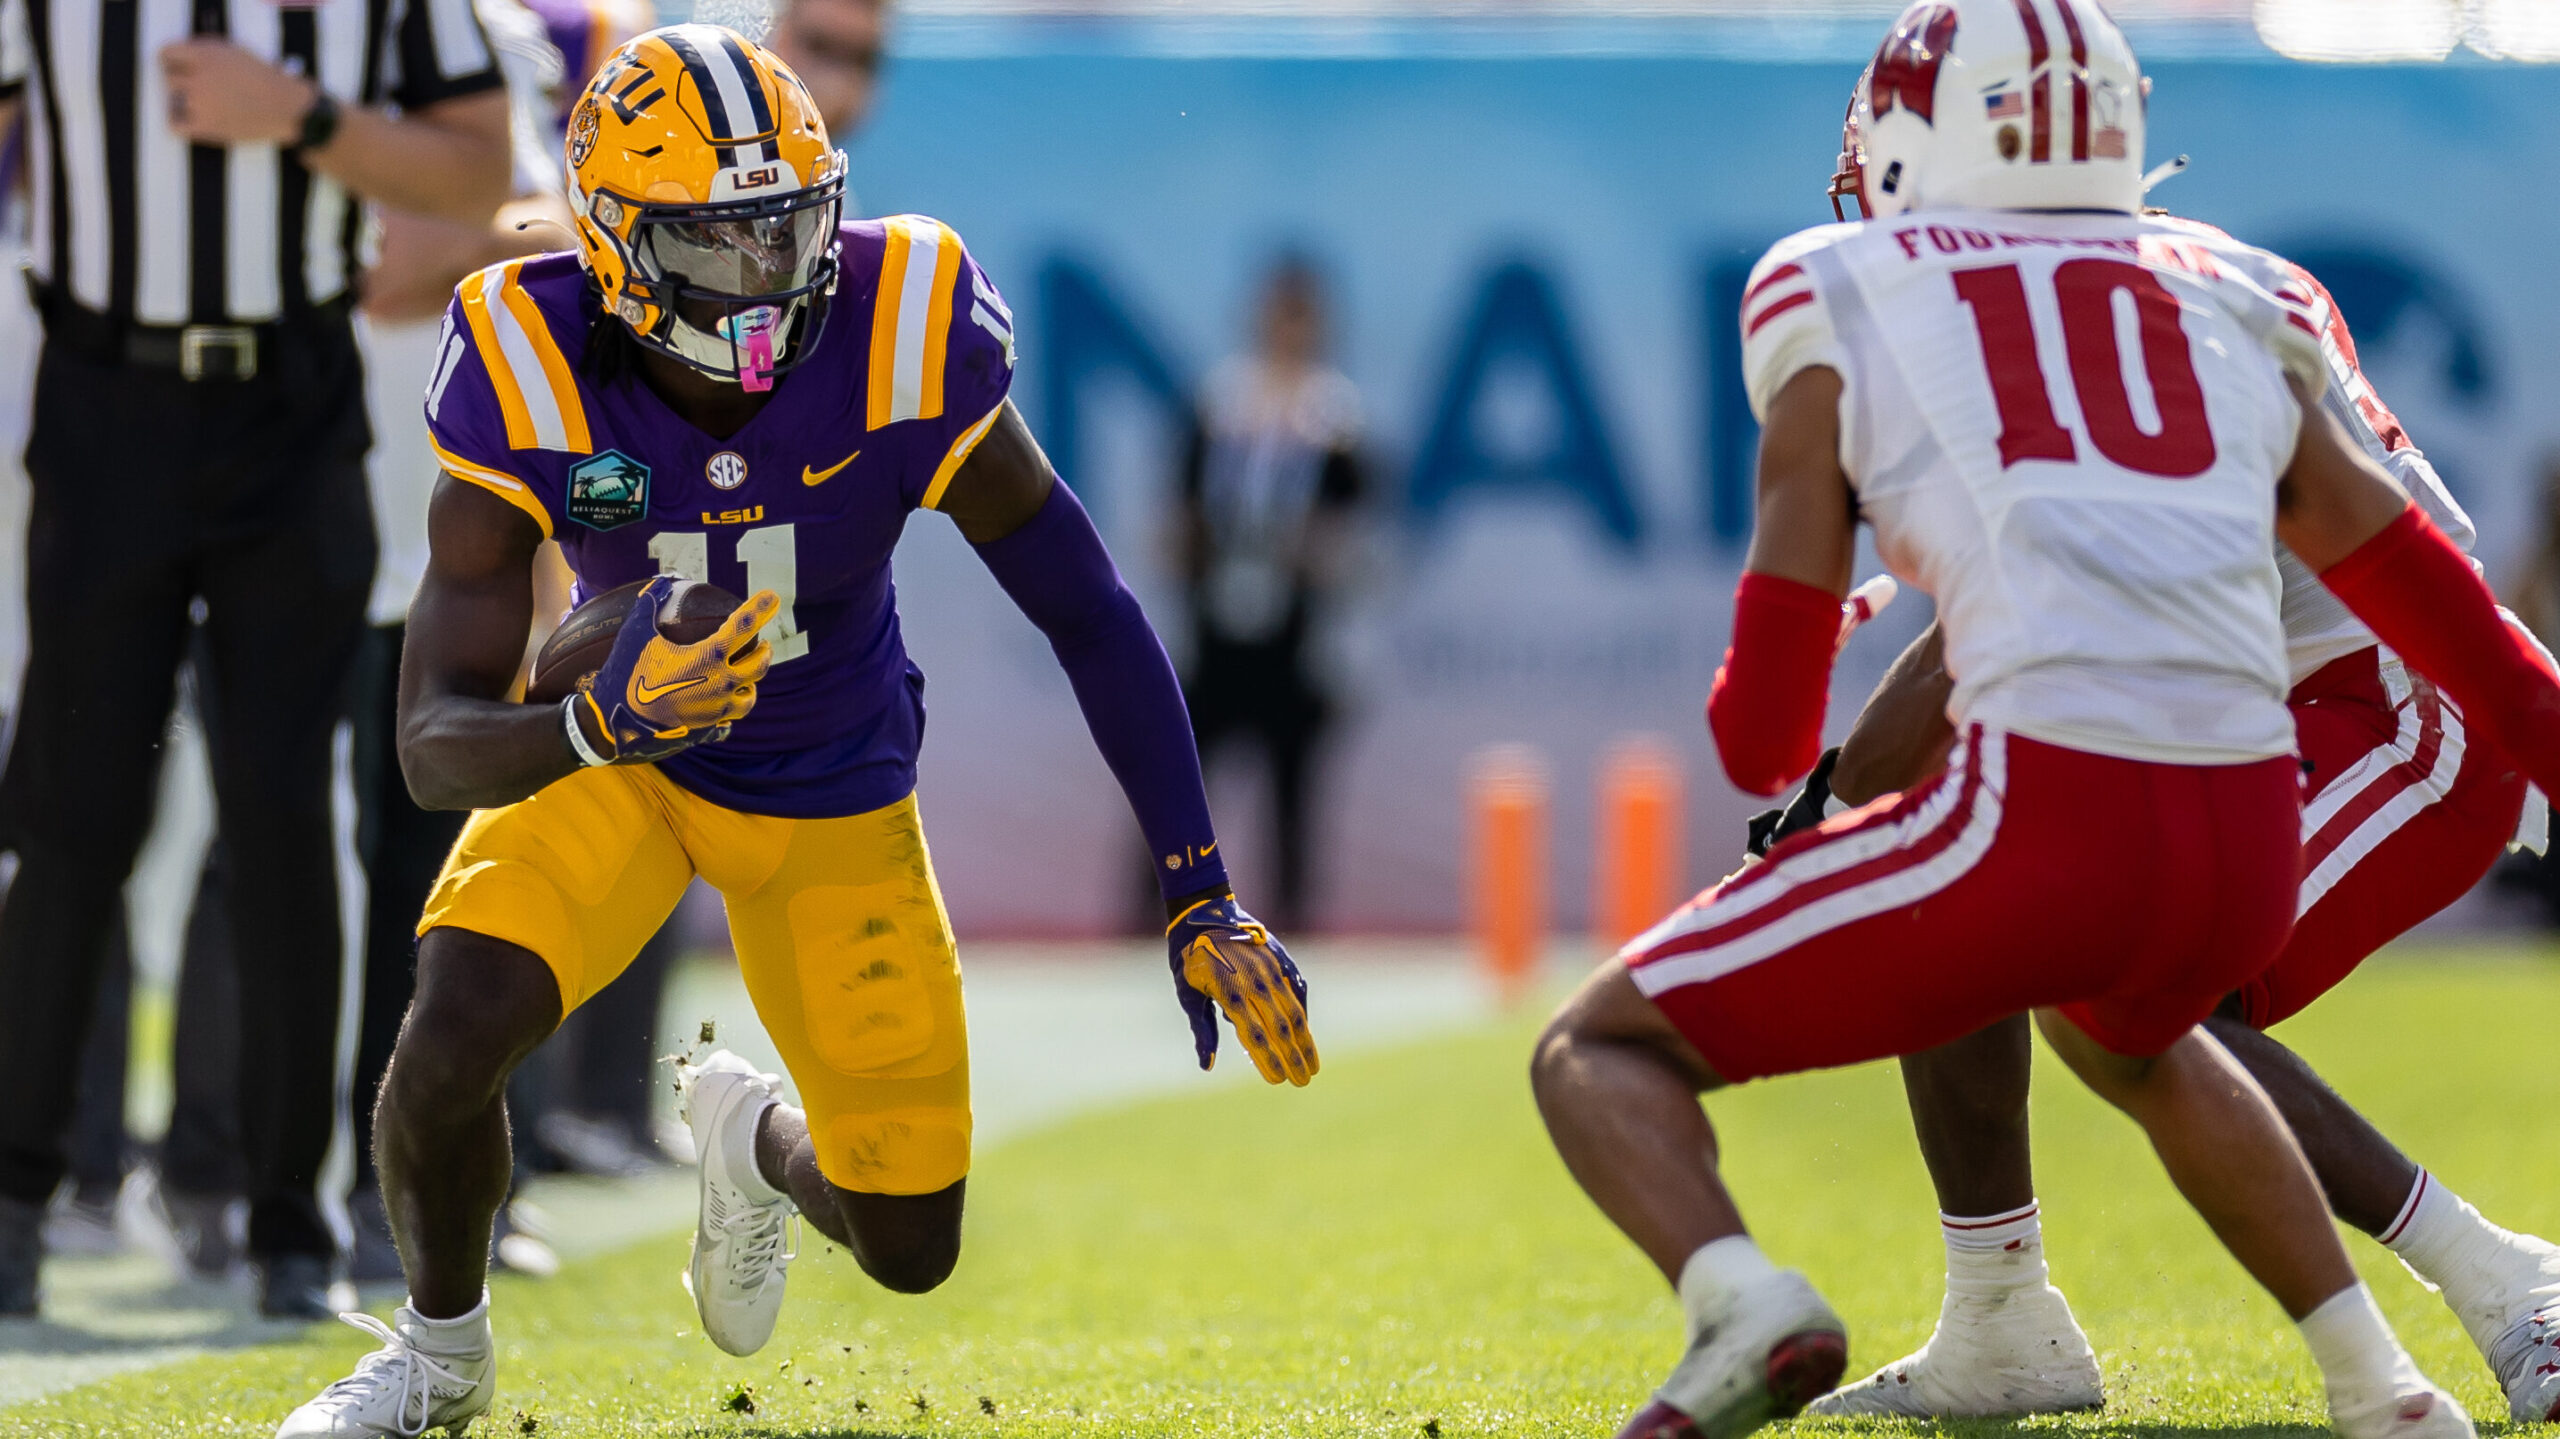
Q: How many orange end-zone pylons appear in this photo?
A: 2